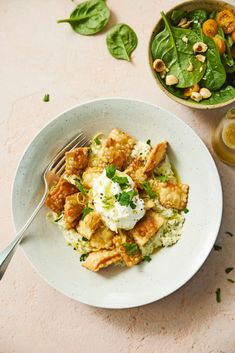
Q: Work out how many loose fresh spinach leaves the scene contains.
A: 2